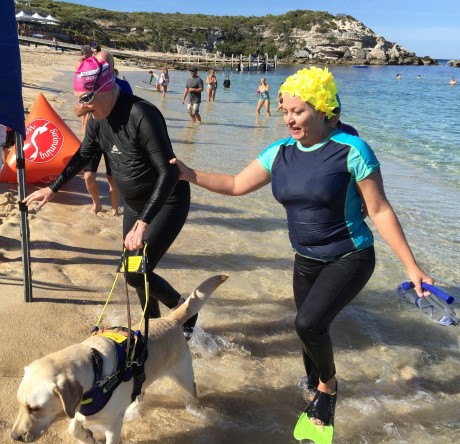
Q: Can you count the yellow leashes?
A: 2